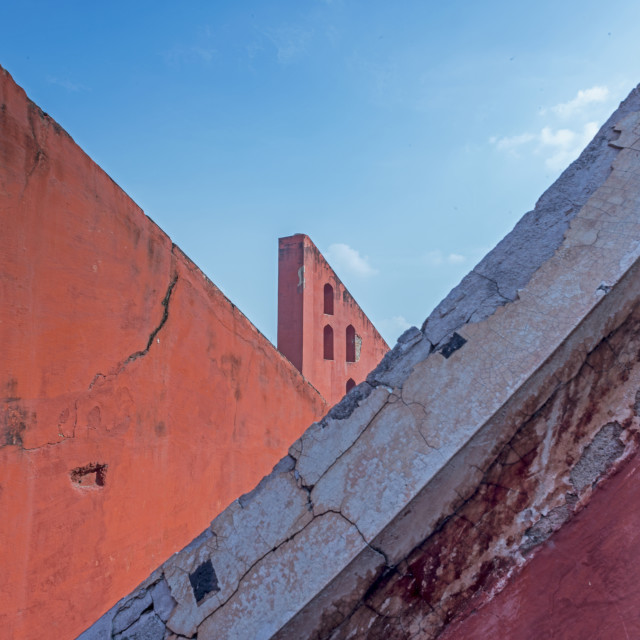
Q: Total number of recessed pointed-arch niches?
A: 4